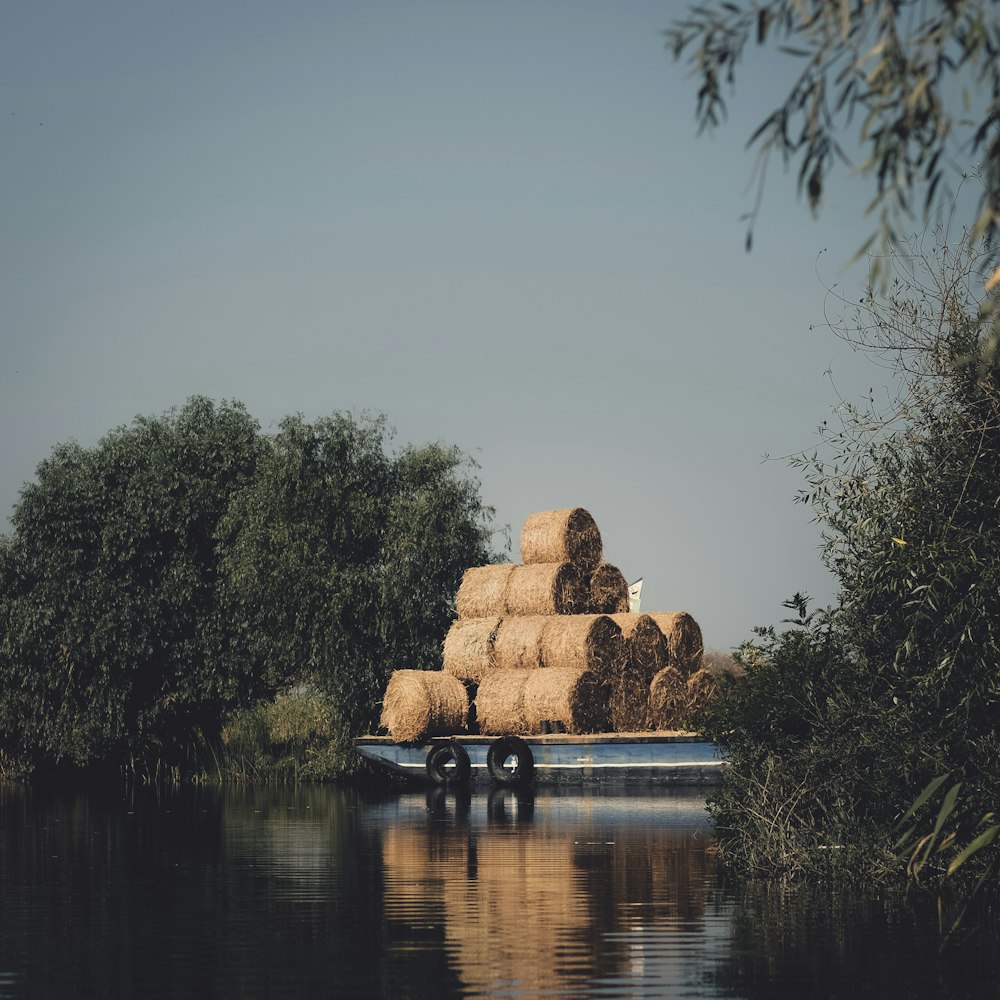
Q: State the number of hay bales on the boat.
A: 15